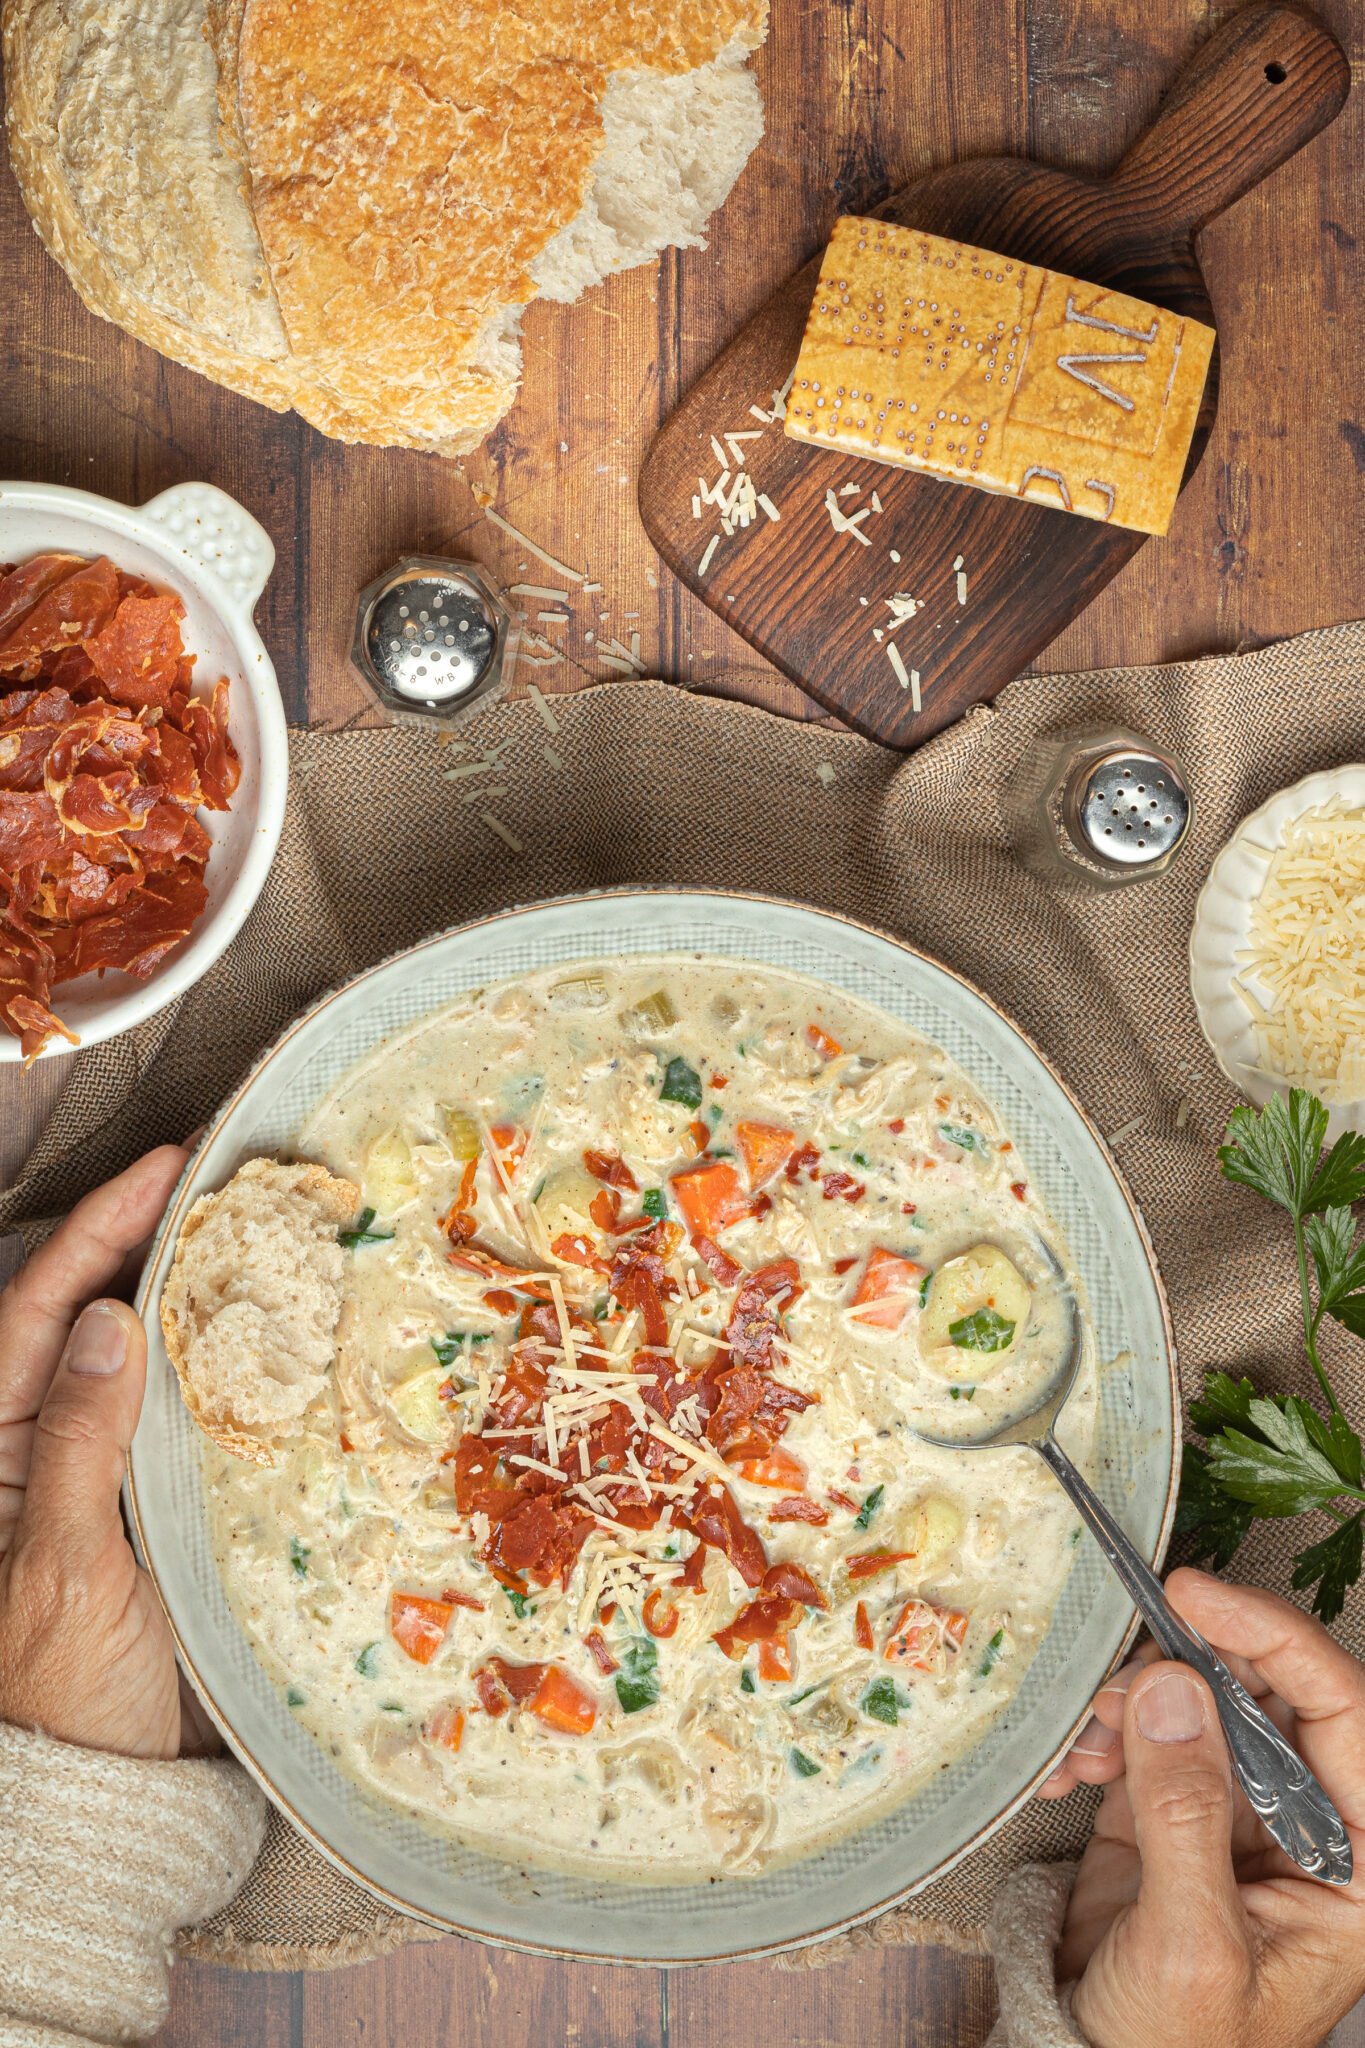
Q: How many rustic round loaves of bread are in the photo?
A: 1